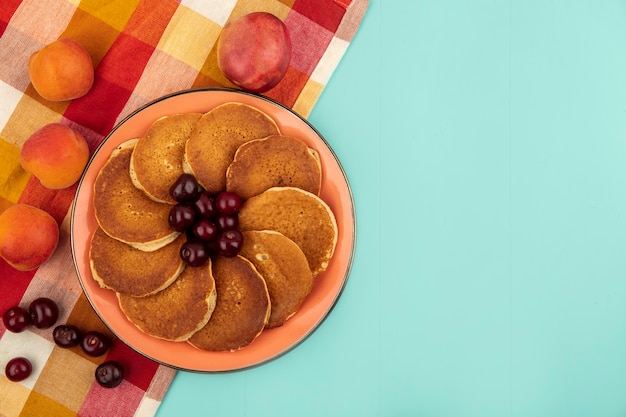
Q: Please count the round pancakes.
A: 9